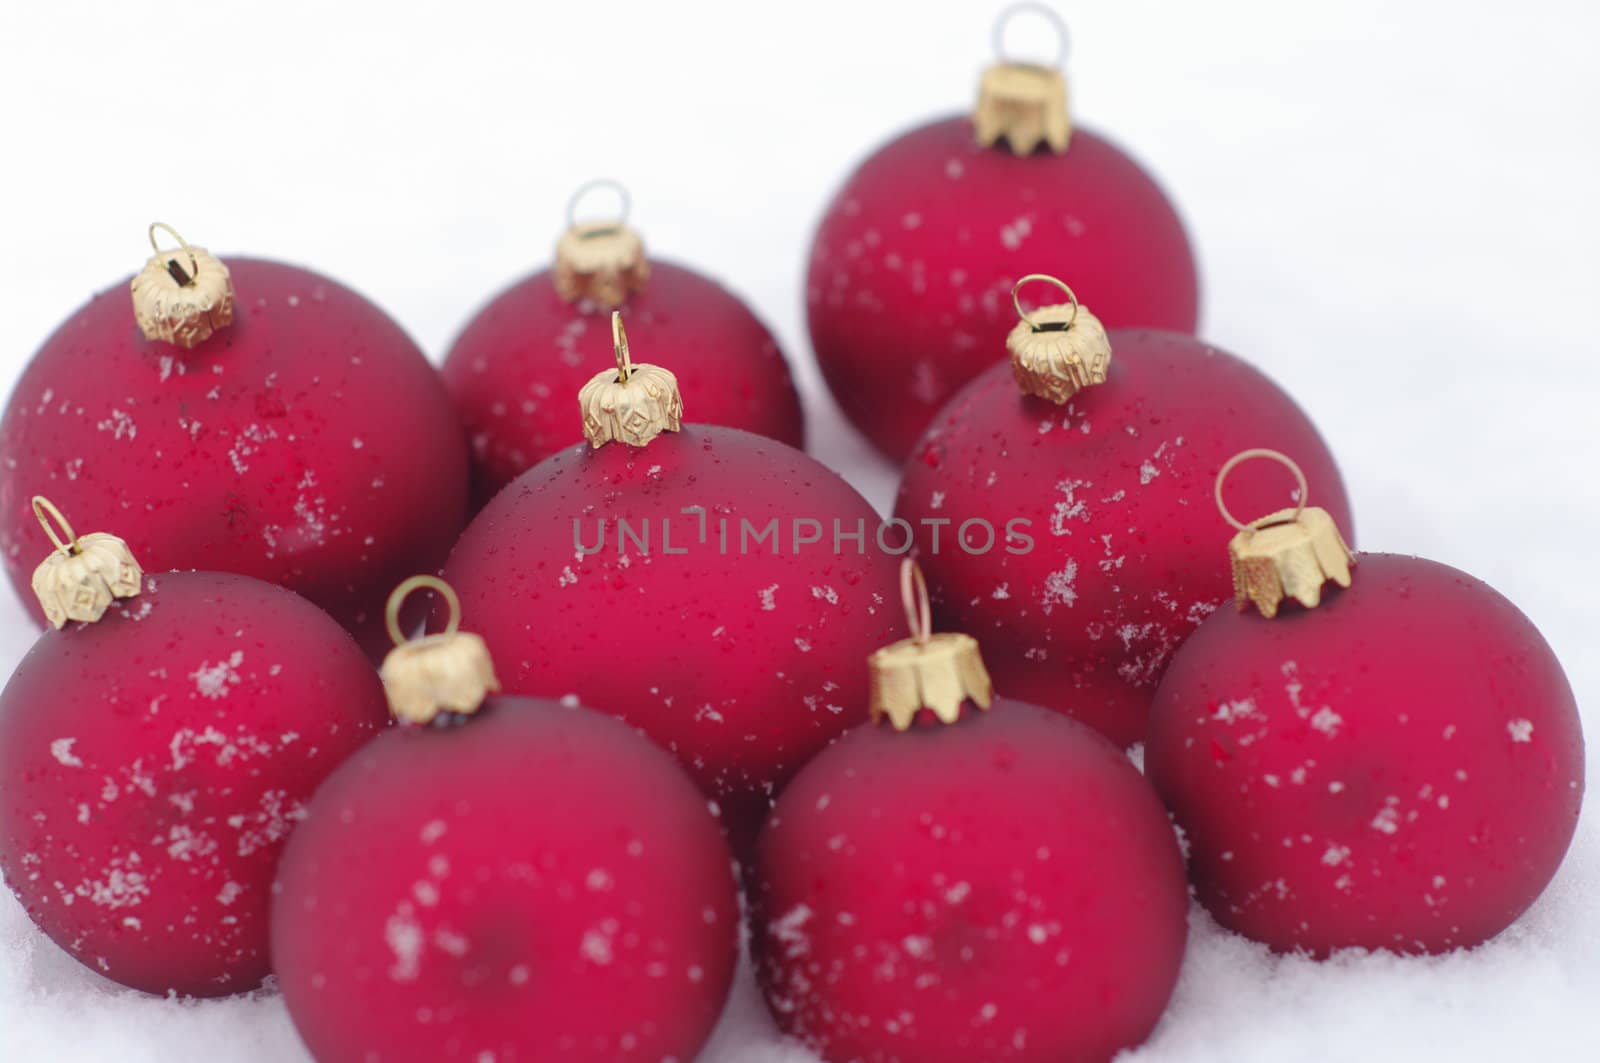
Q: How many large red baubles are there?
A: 9